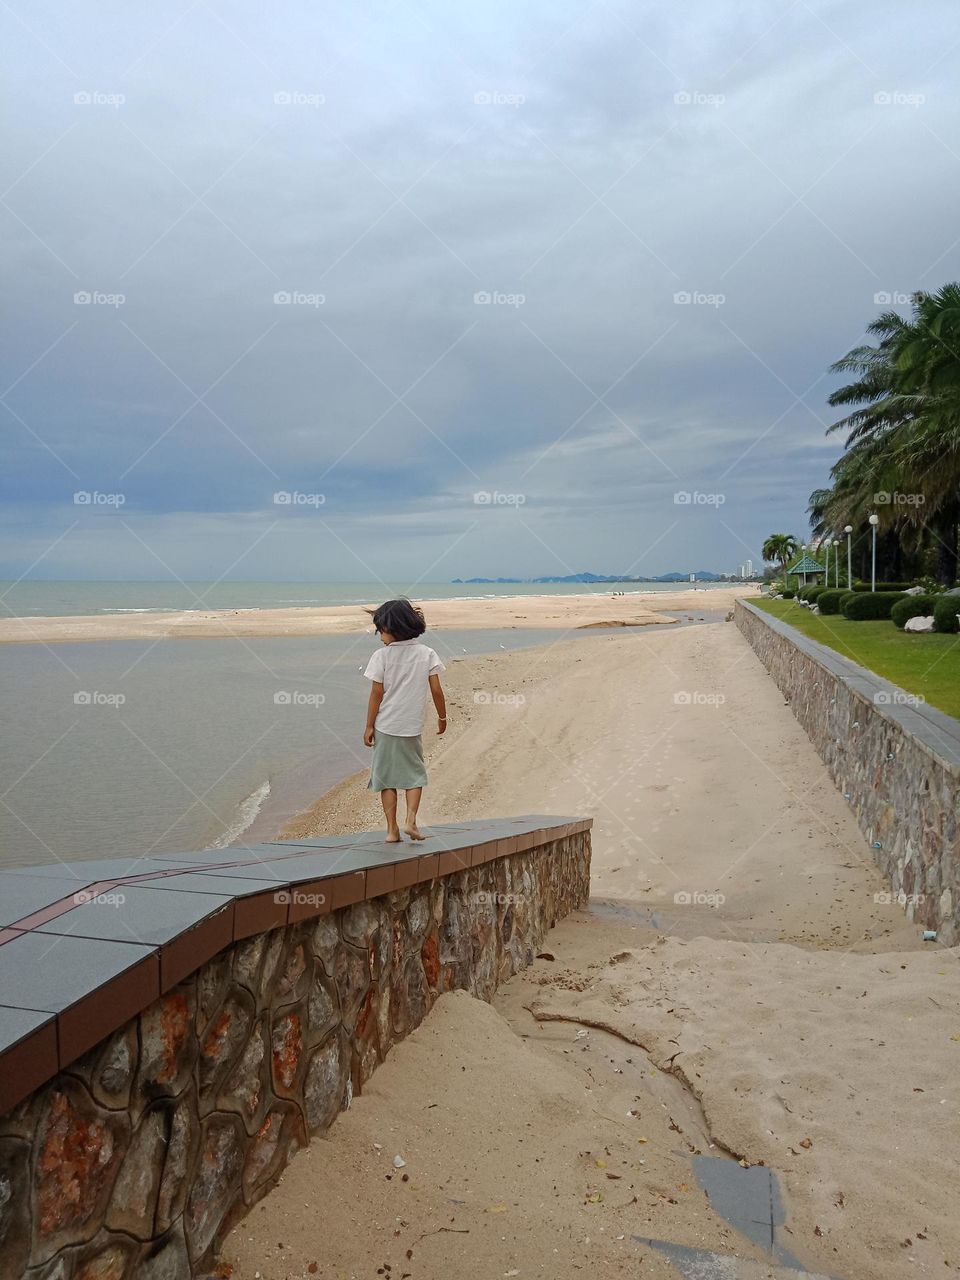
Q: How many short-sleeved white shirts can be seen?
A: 1